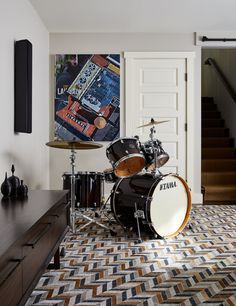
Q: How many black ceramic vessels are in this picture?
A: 4